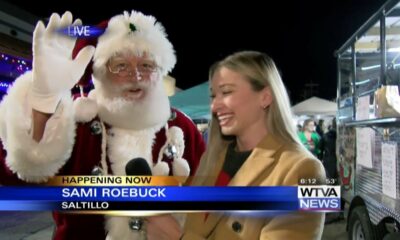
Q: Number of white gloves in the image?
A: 1